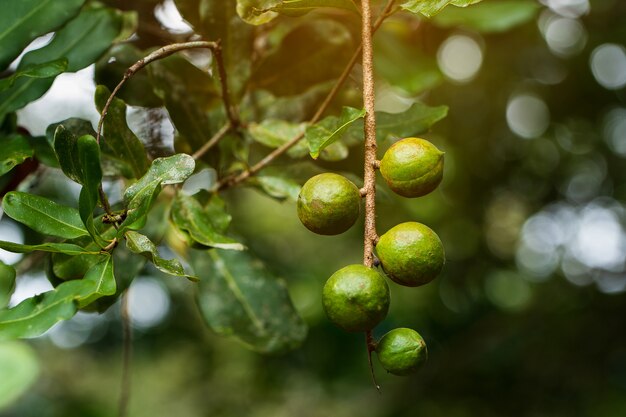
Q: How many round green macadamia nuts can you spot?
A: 5